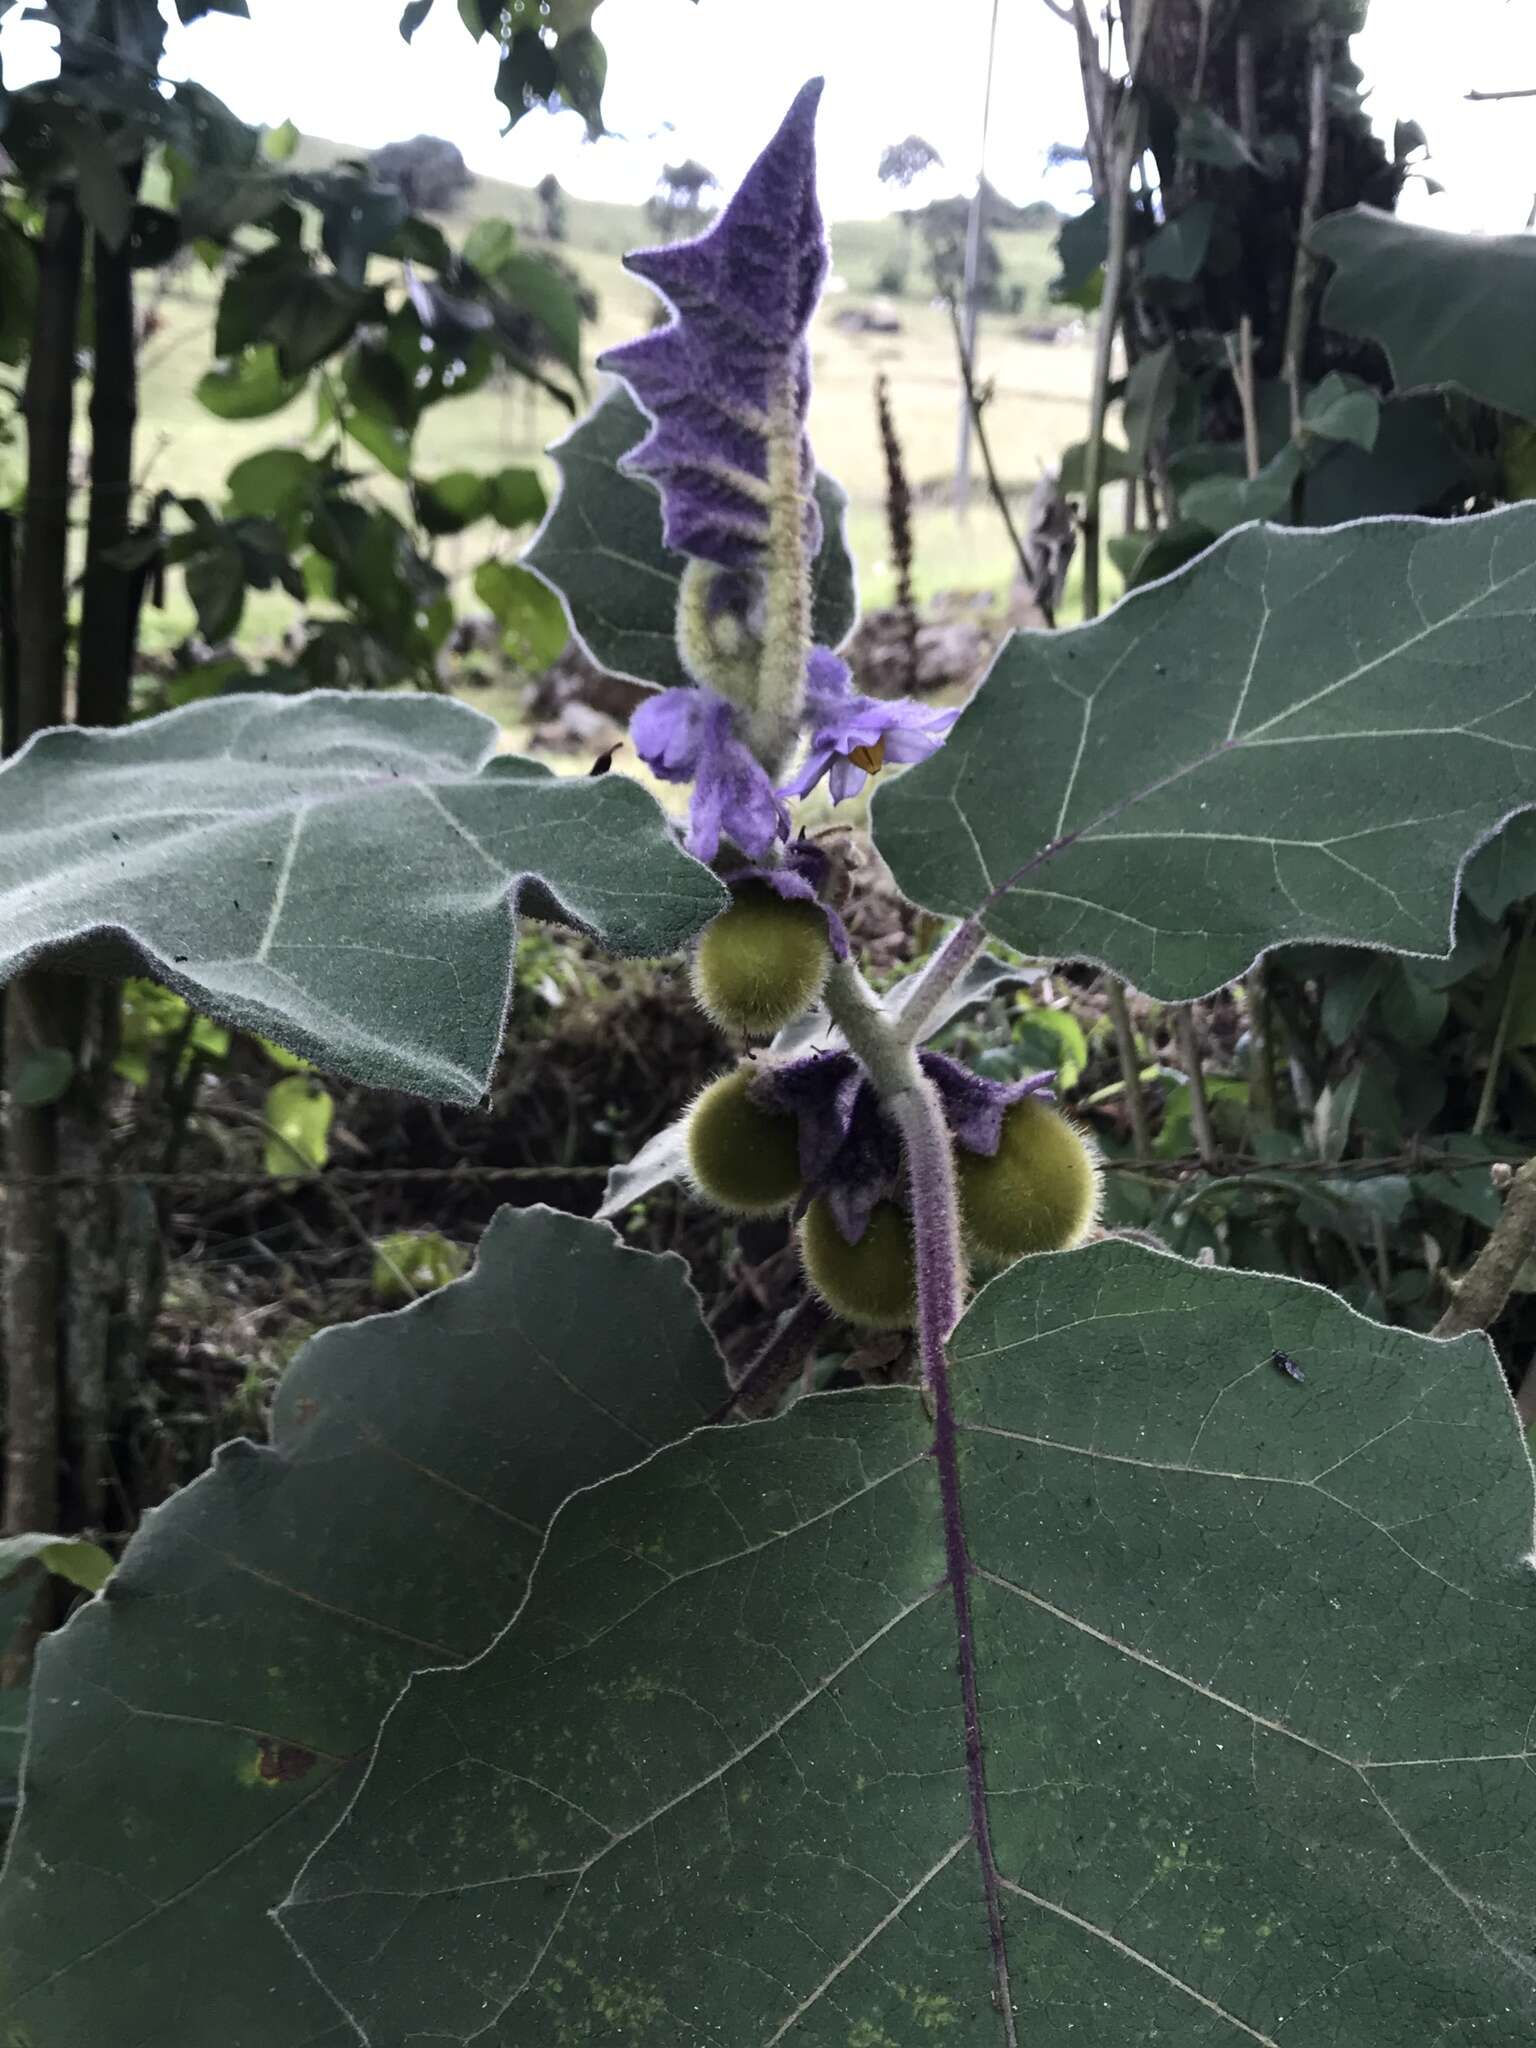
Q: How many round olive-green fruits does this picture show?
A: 4